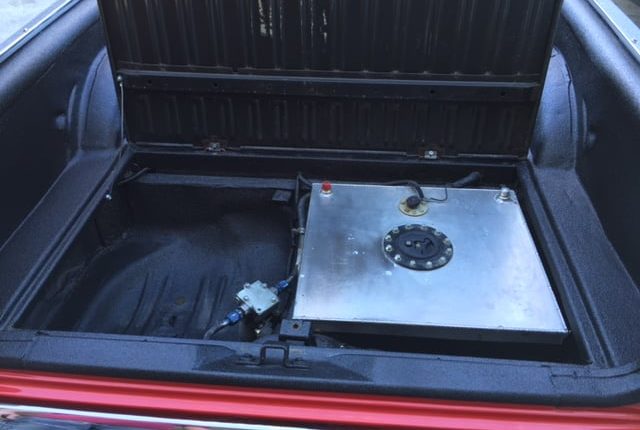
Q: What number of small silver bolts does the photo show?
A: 12